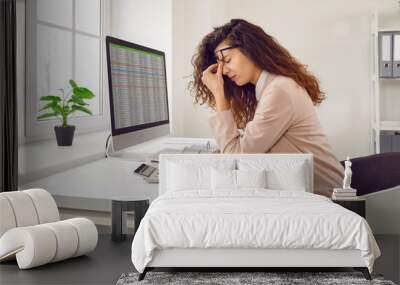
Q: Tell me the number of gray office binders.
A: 2